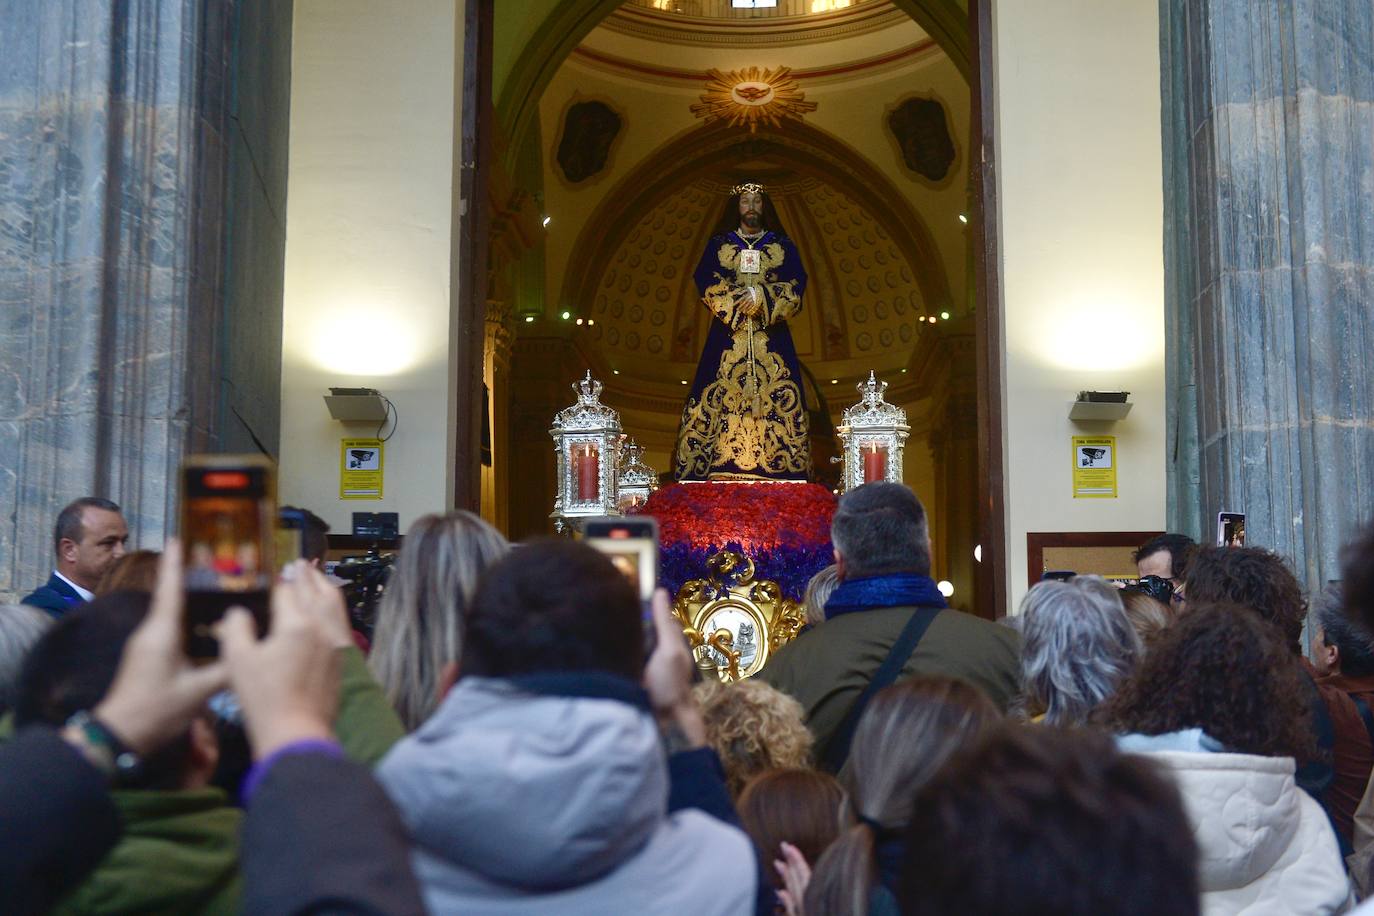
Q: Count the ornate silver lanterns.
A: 3